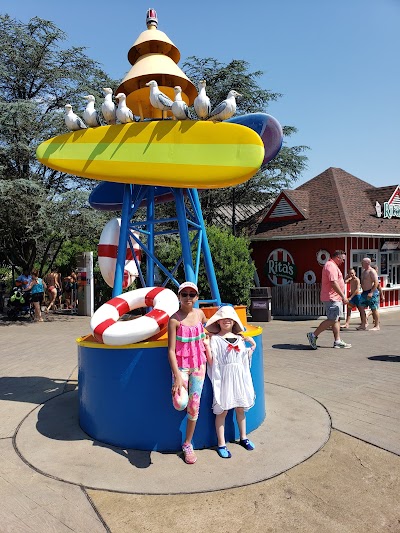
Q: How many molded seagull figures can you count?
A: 8